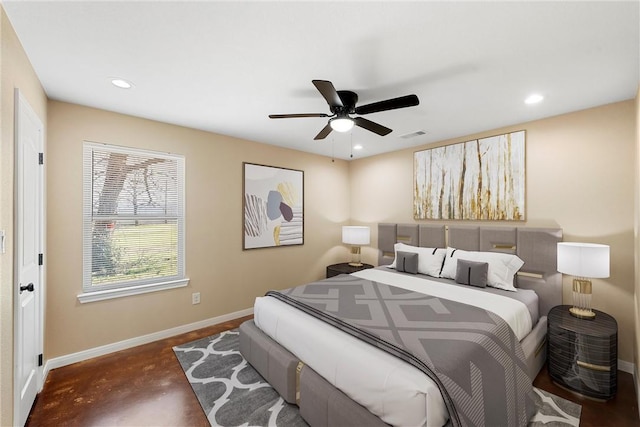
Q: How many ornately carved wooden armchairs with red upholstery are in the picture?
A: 0